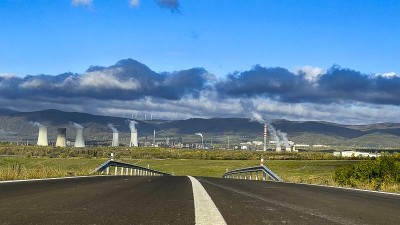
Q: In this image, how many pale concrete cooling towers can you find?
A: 5